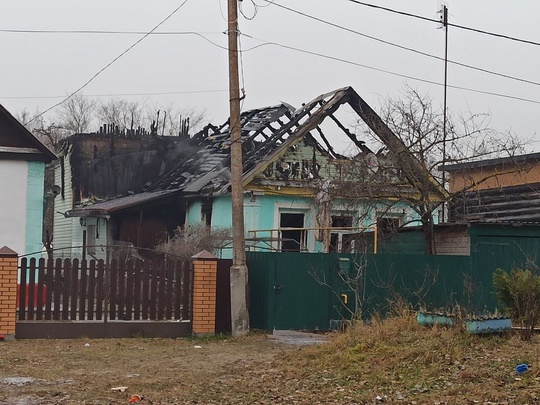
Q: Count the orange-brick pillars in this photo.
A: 2